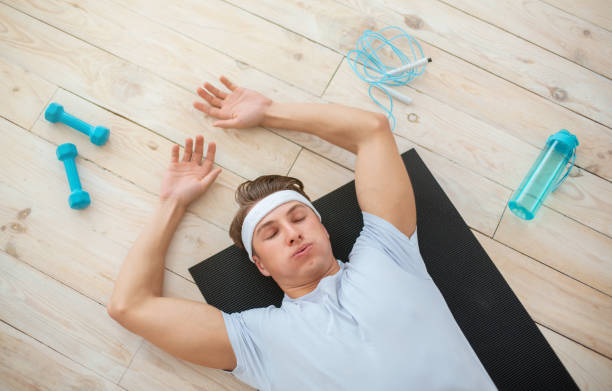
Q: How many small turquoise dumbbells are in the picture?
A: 2